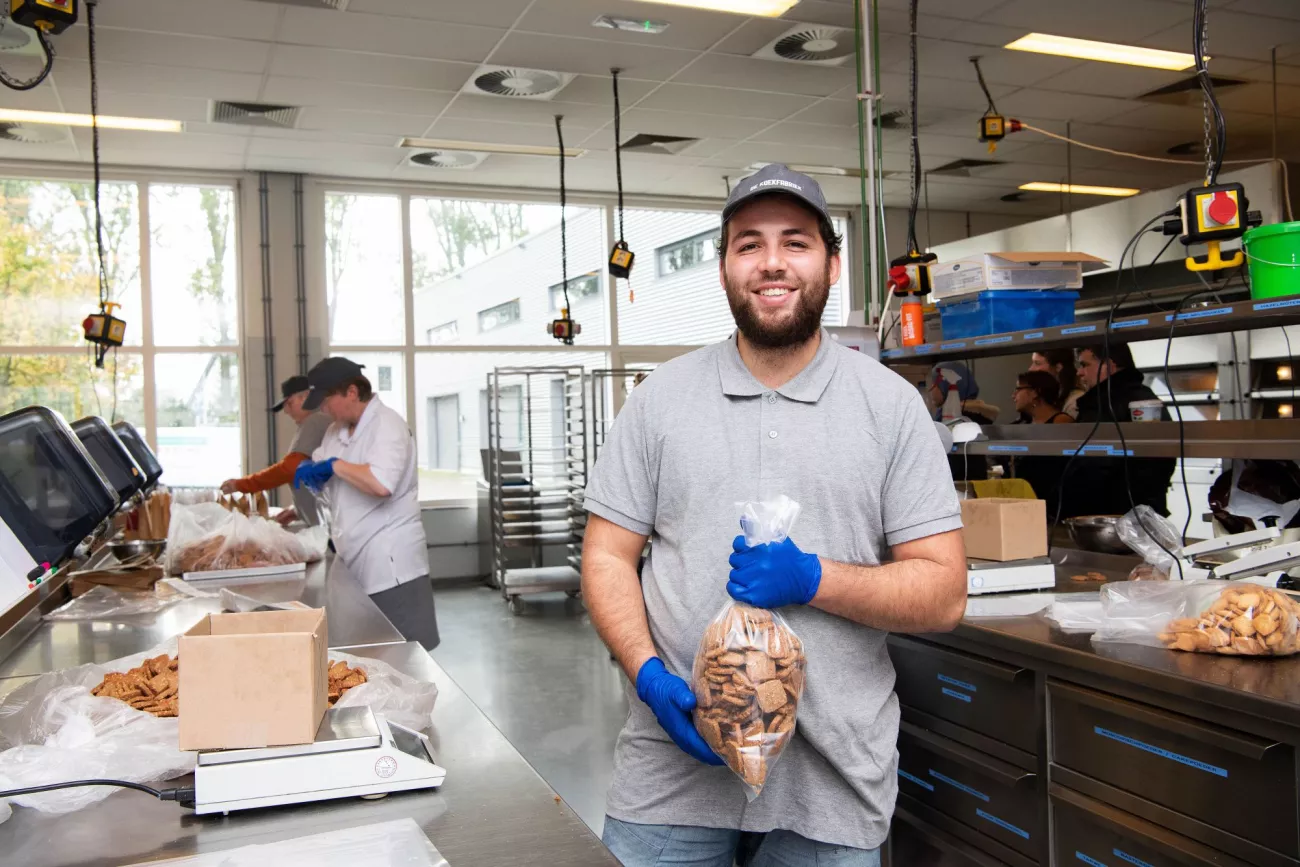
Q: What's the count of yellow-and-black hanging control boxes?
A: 7